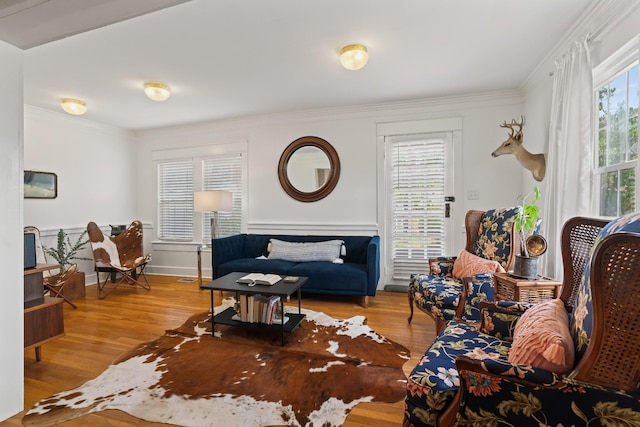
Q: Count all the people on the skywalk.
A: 0